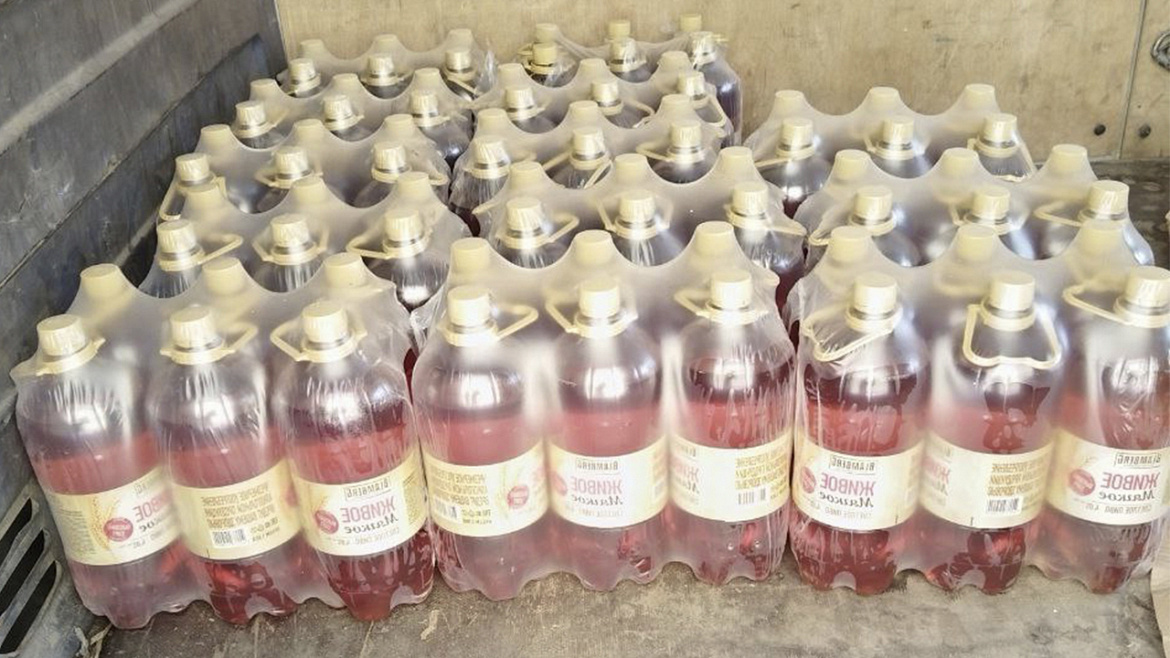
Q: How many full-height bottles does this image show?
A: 9